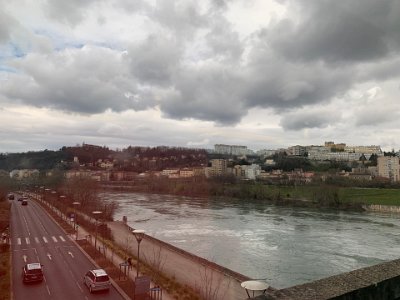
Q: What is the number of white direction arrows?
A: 3